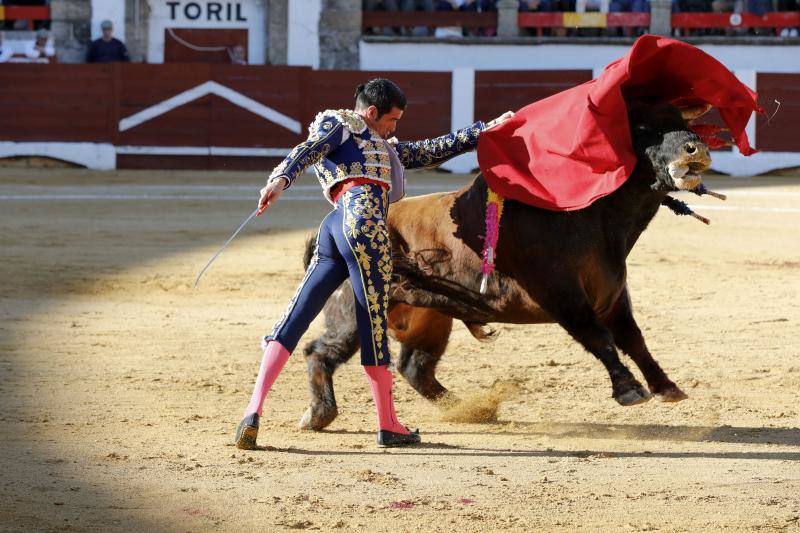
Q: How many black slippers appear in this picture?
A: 2